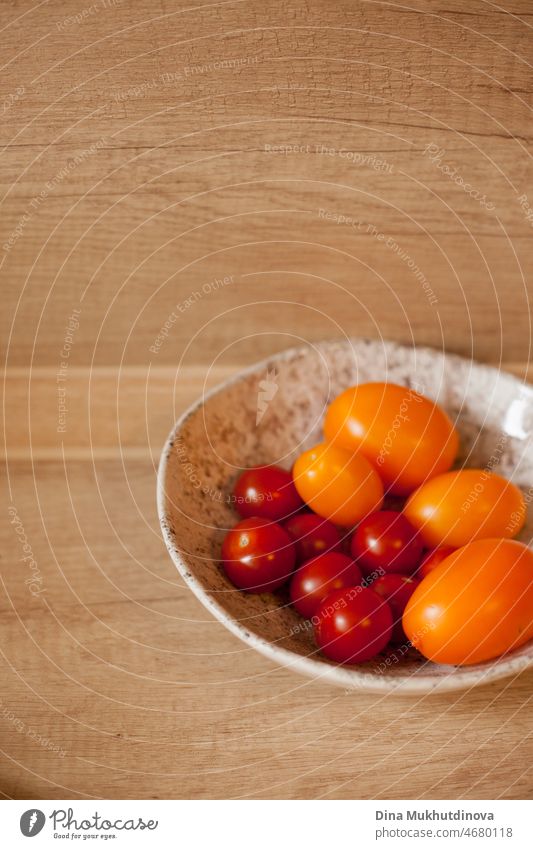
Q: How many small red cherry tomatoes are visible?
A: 8